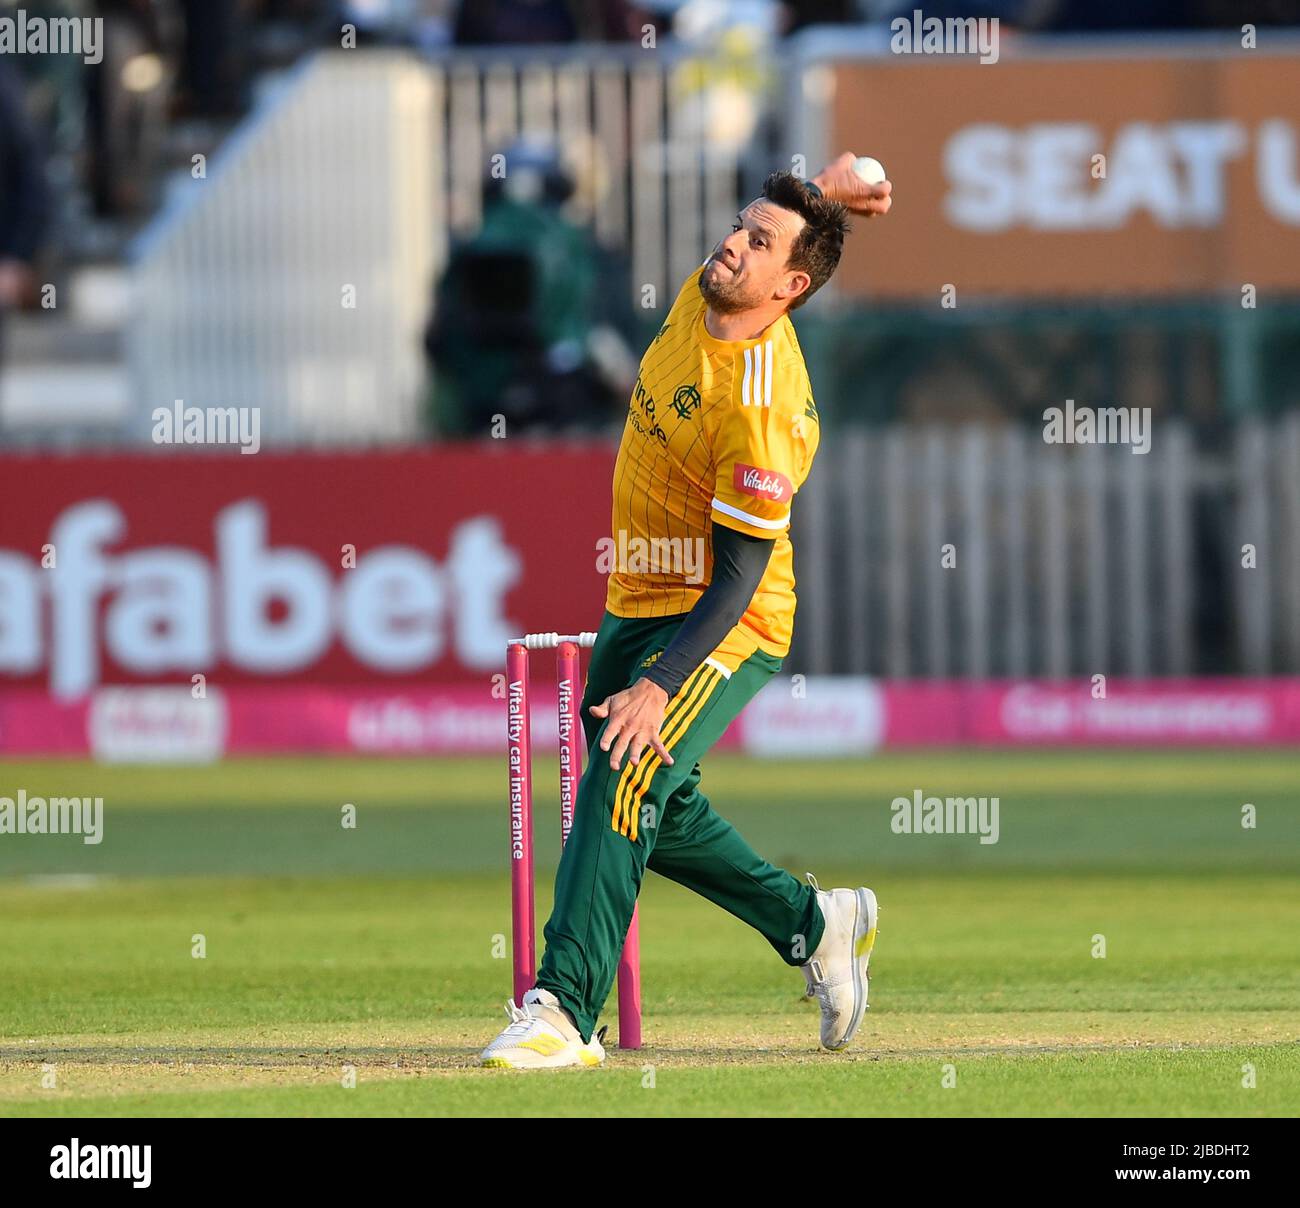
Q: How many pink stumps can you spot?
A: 3